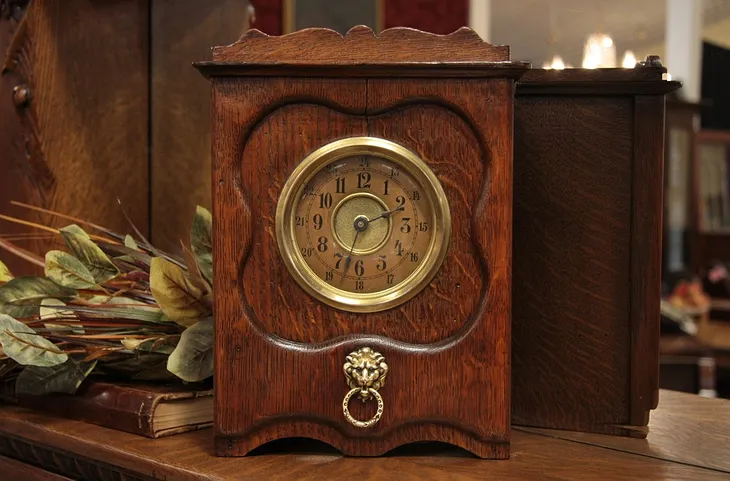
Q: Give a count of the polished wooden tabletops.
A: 1